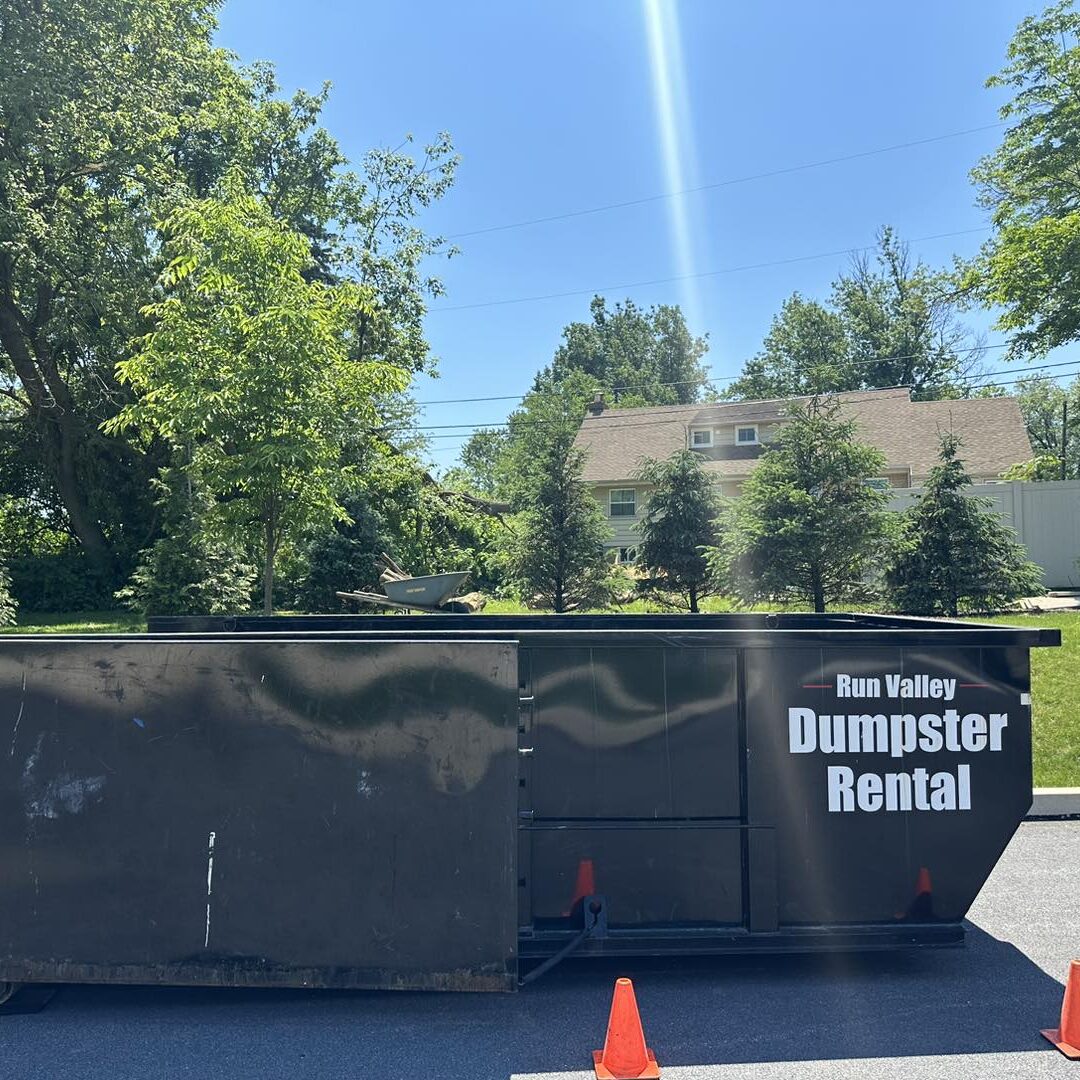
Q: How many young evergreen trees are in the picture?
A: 4